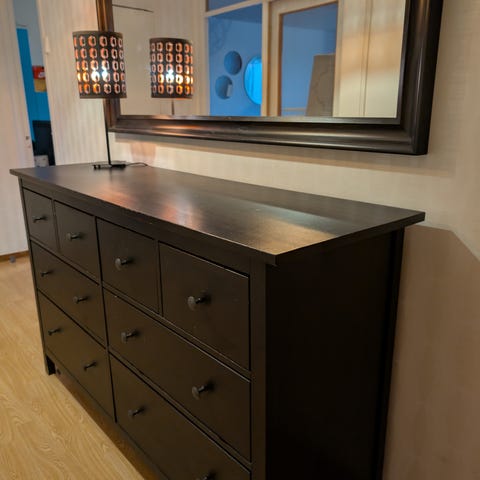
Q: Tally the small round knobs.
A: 12